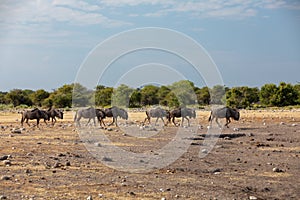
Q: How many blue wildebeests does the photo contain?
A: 7